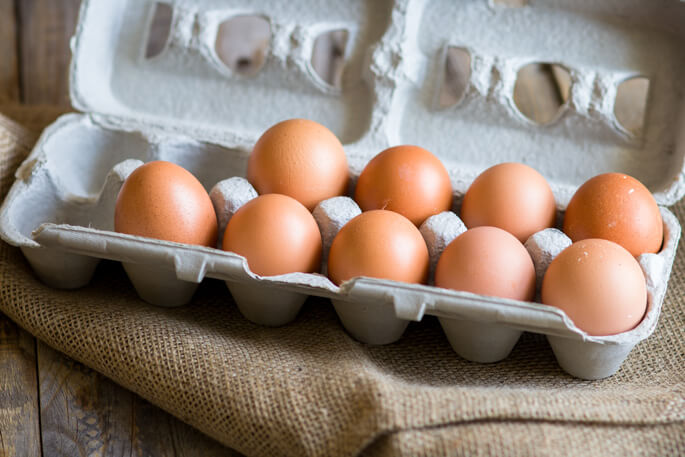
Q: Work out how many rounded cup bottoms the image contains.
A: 6